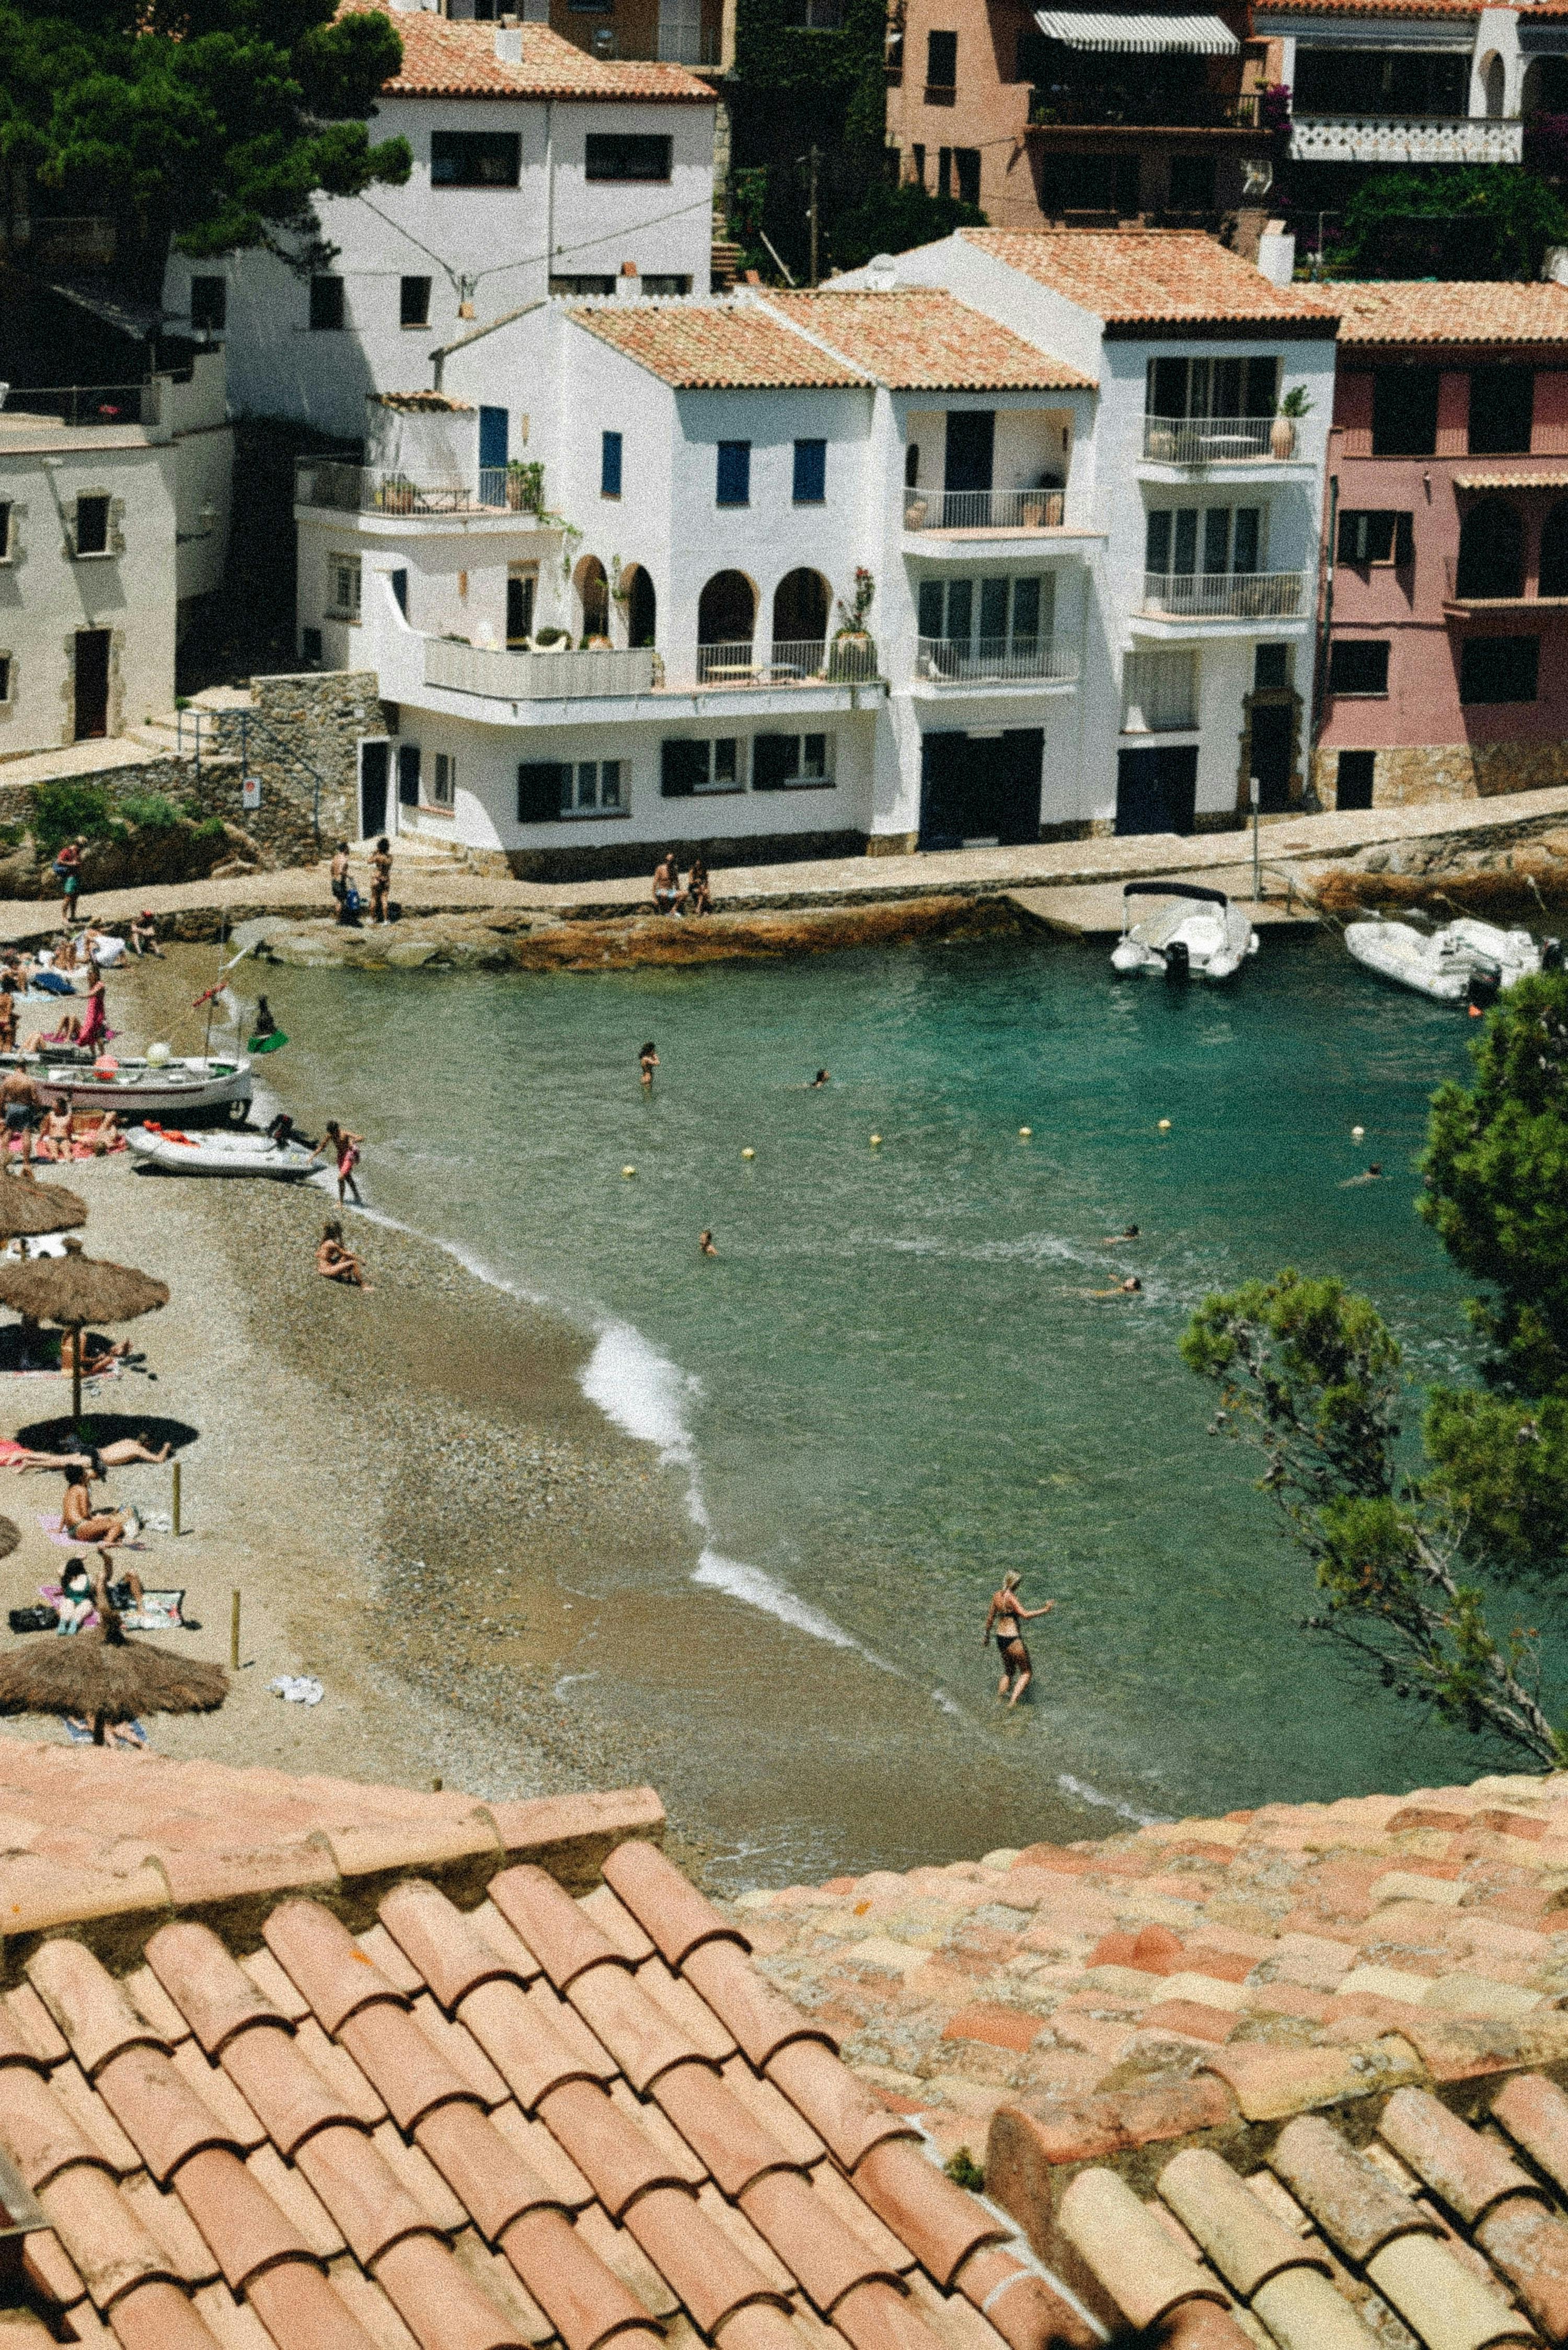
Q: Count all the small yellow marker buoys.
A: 6